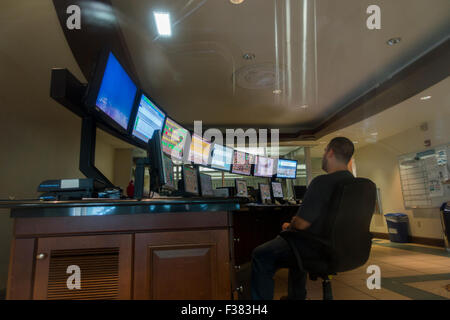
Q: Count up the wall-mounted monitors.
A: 8